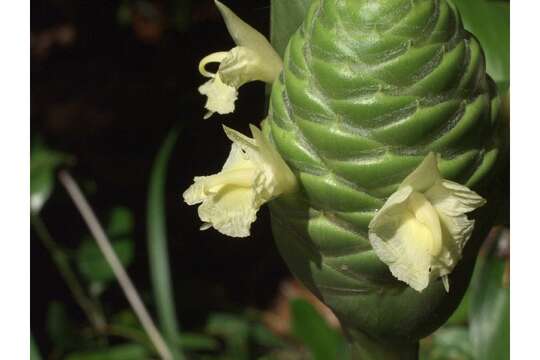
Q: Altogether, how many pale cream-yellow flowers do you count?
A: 3